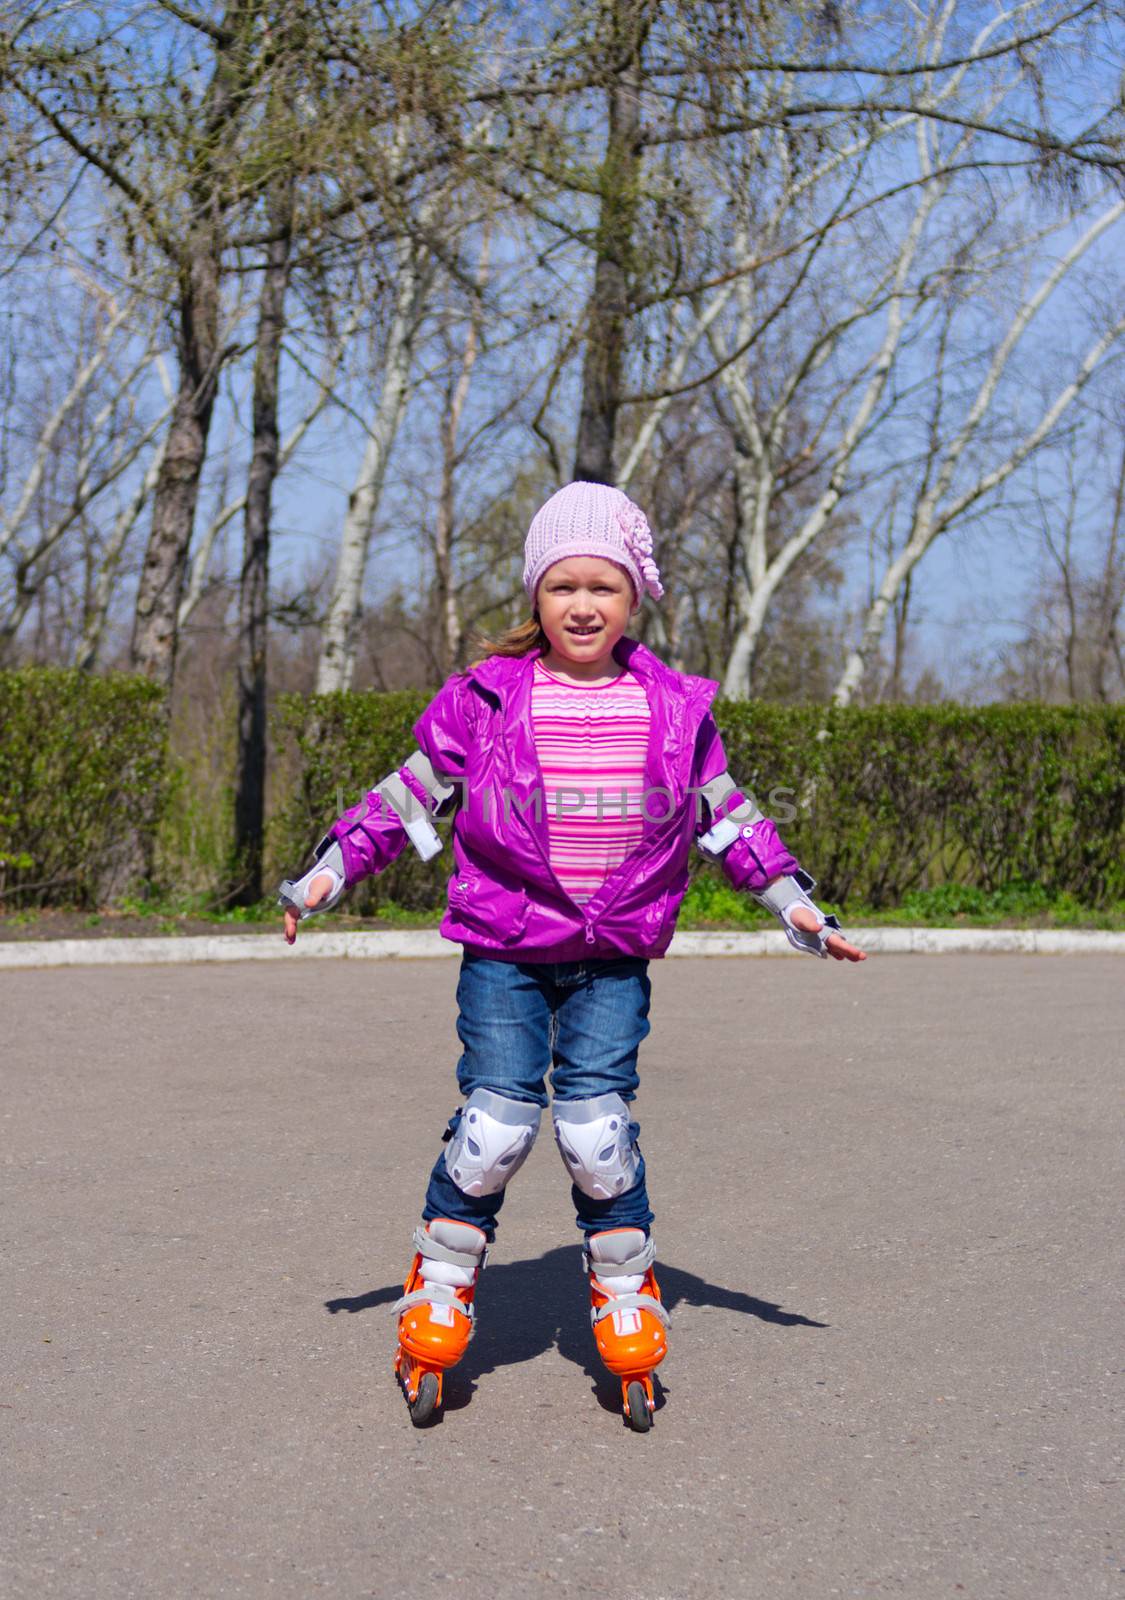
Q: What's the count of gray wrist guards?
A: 2